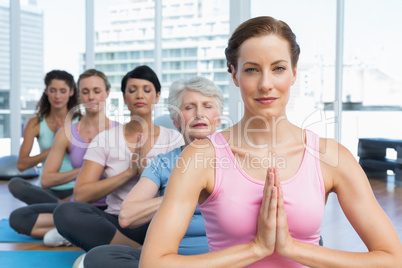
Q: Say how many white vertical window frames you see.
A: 5